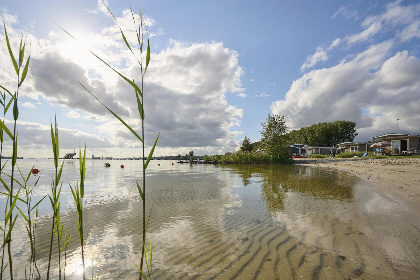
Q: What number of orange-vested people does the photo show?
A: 0